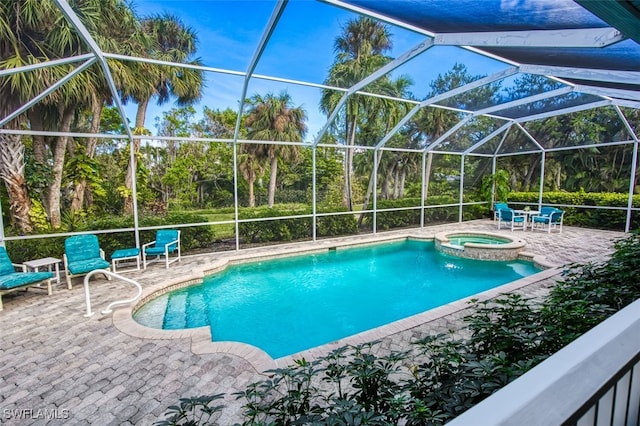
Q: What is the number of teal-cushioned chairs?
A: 7